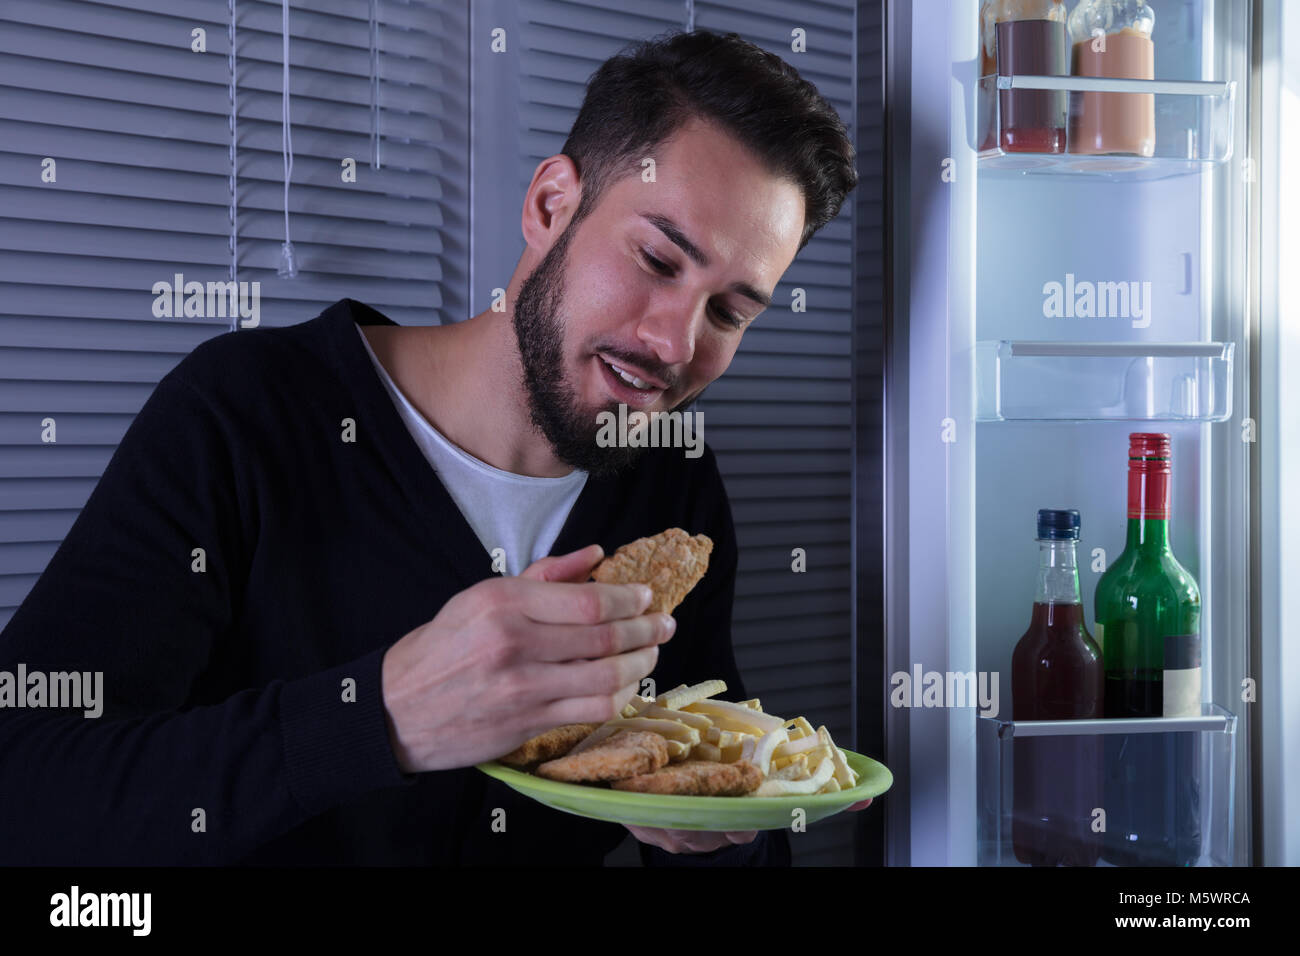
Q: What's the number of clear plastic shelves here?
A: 3